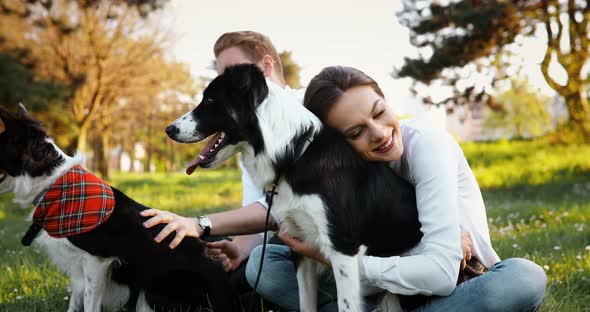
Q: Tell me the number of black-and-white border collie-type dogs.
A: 2